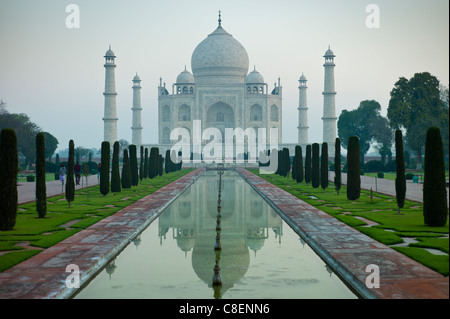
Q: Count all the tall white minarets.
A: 4